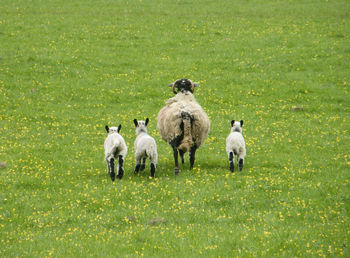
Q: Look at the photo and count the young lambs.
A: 3